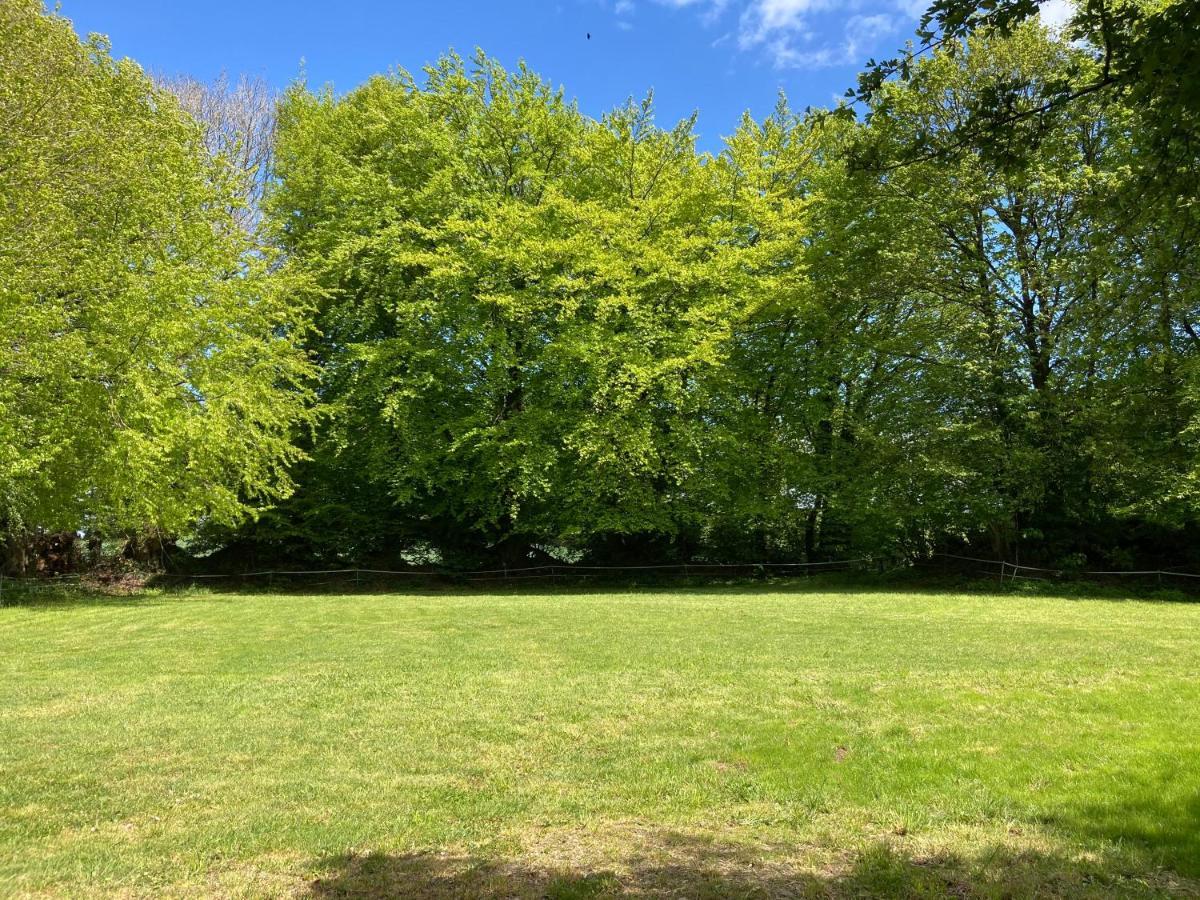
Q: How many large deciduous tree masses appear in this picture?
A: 3